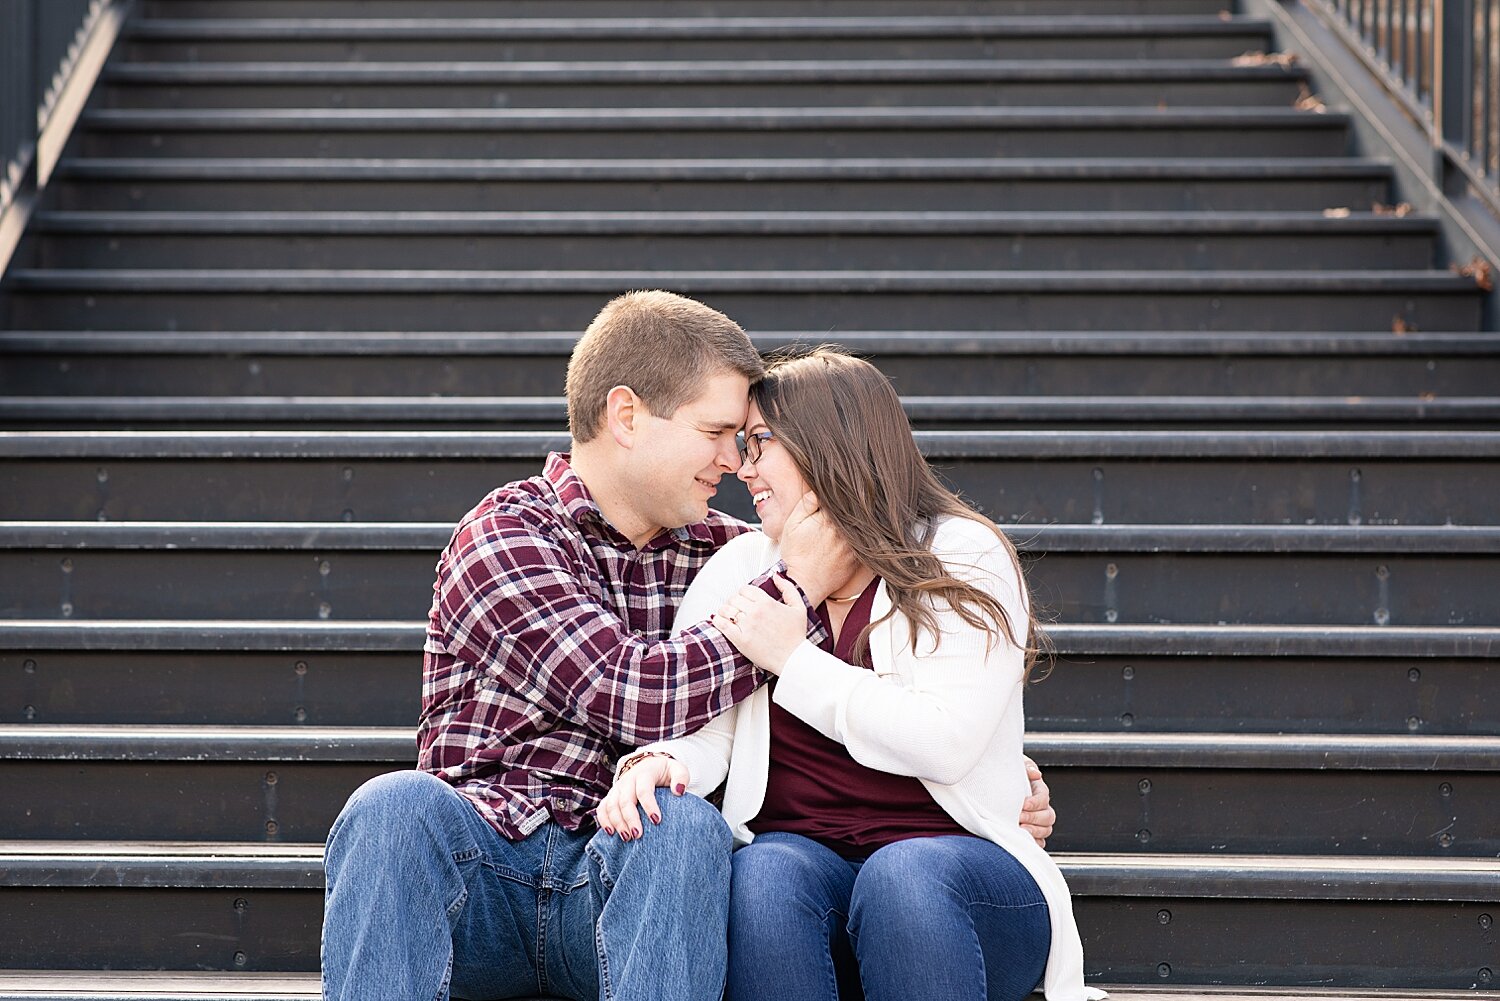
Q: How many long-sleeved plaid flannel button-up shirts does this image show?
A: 1